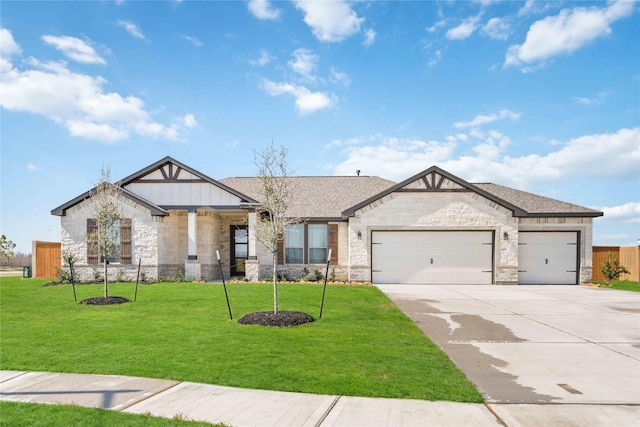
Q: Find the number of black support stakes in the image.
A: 4